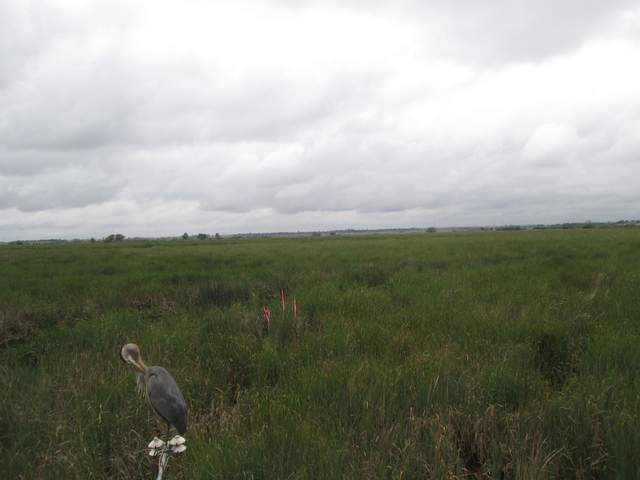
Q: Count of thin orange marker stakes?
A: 3